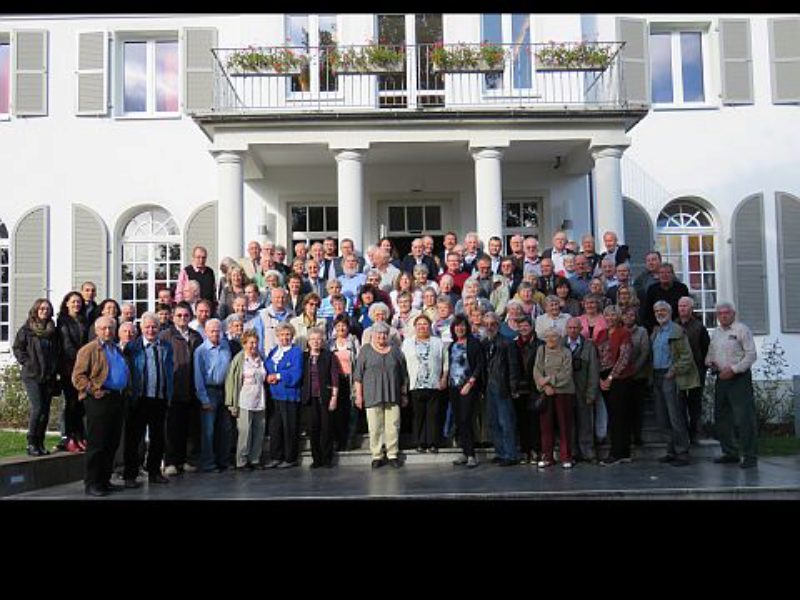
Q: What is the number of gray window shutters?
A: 12